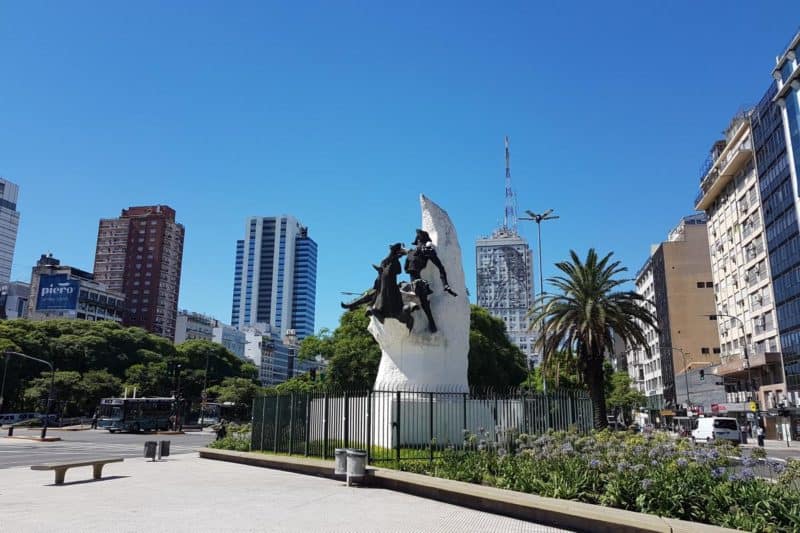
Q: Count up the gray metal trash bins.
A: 4